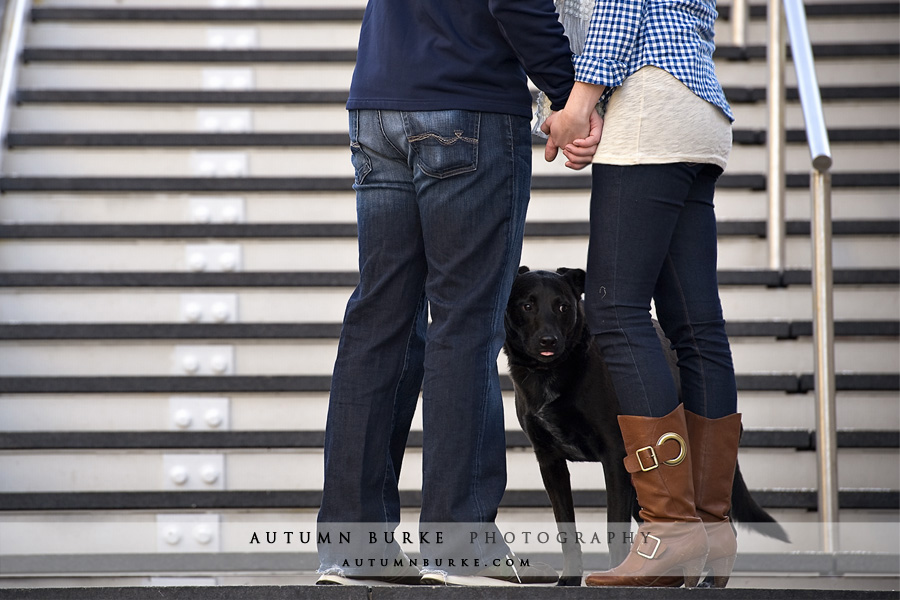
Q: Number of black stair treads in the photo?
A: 13